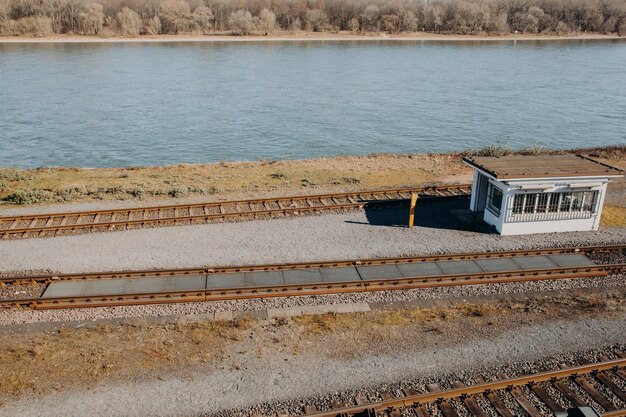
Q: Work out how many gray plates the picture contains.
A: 14